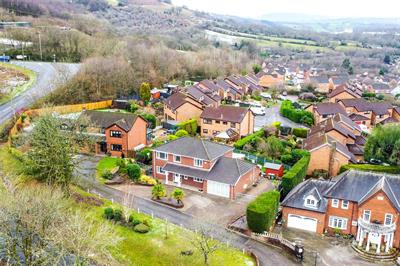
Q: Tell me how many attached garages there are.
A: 2